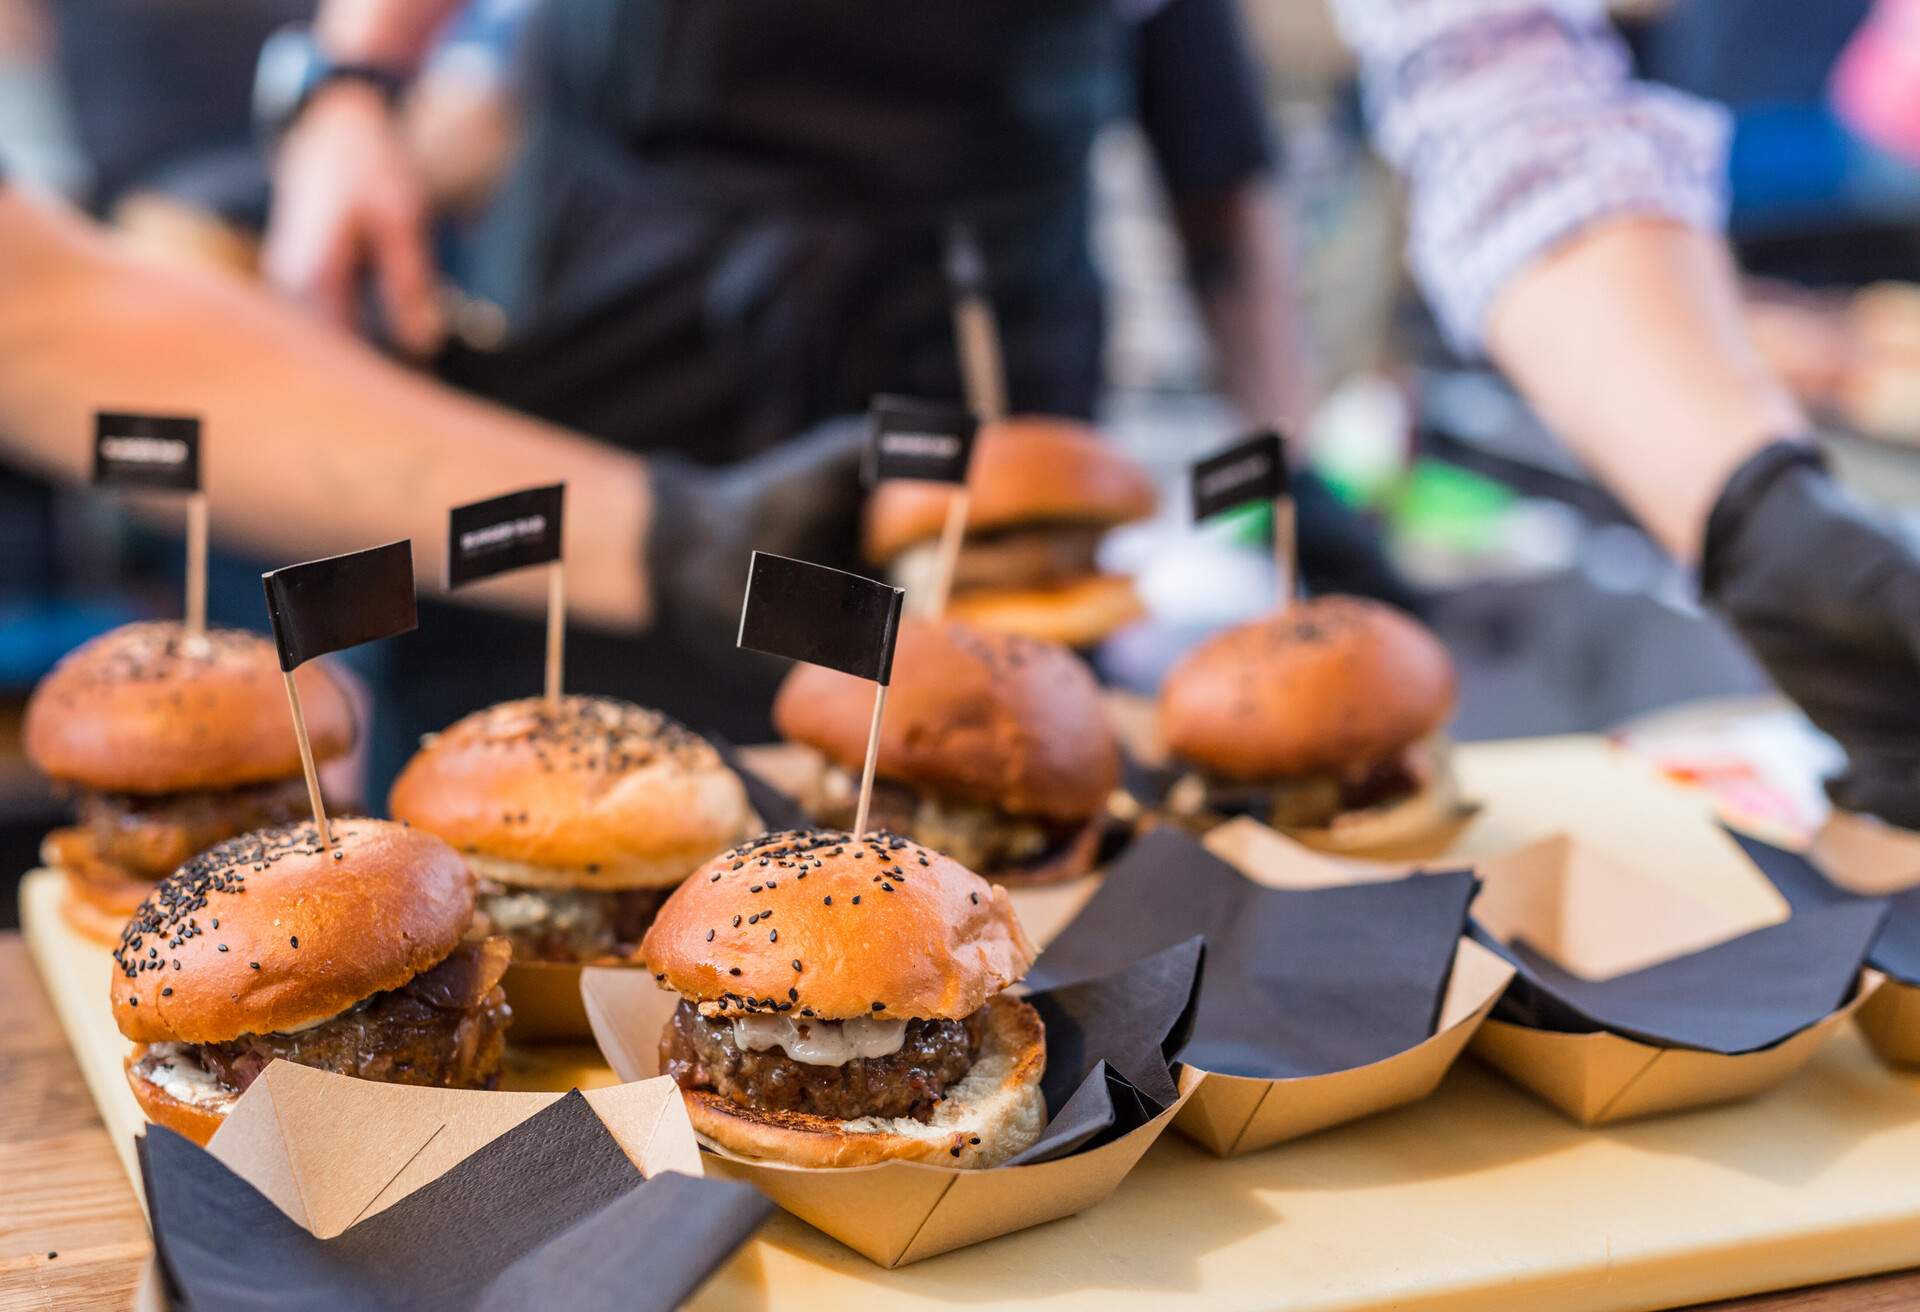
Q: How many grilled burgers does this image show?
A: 7